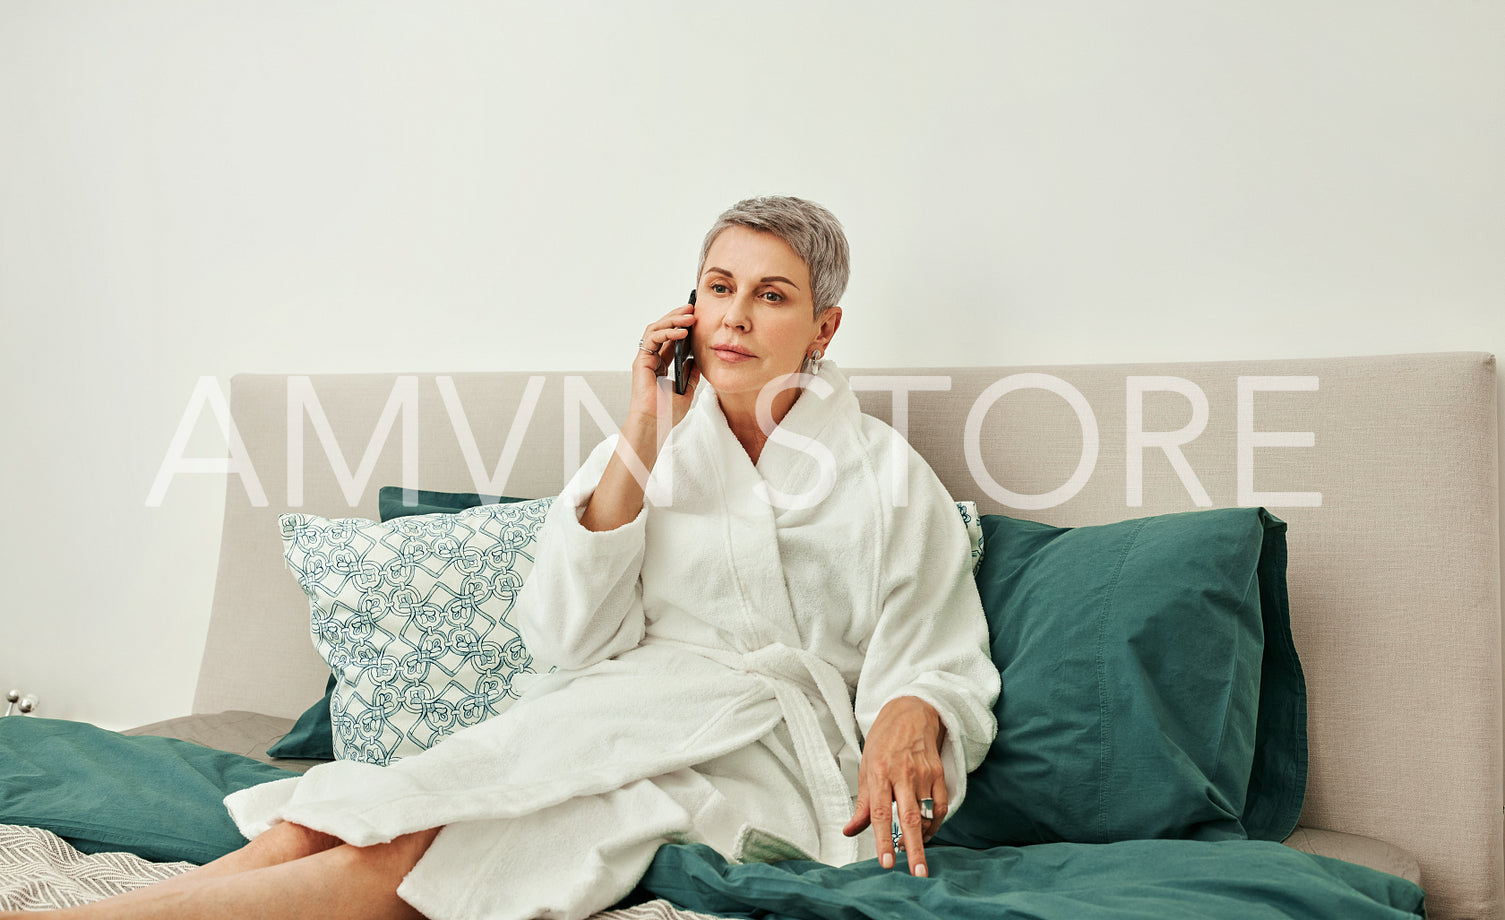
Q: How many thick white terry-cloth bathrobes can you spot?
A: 1